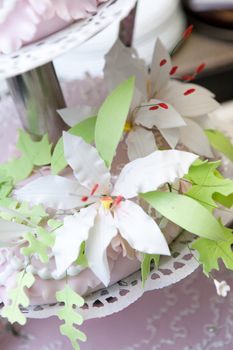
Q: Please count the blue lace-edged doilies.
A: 0